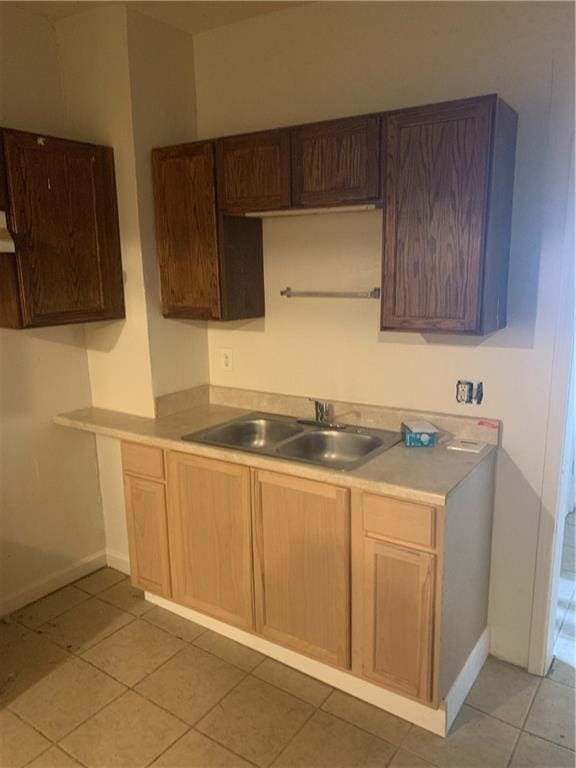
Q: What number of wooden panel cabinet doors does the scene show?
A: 9